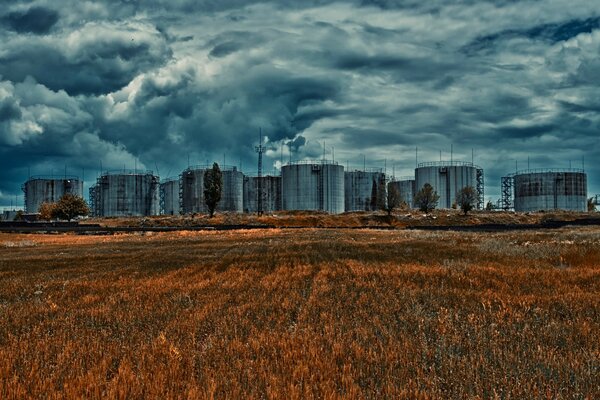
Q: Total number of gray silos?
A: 10